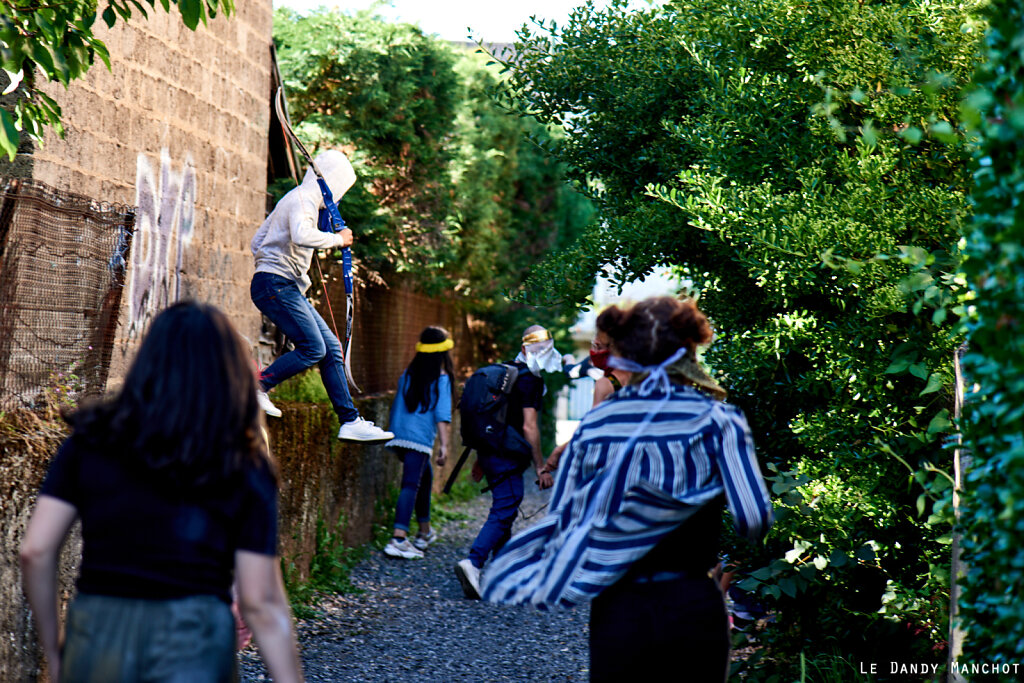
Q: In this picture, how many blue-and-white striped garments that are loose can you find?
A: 1